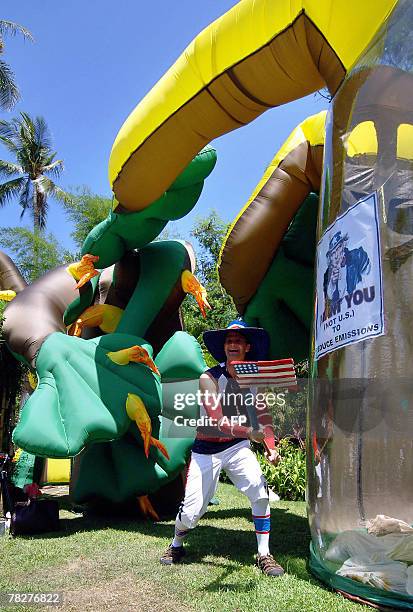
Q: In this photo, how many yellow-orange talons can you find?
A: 6